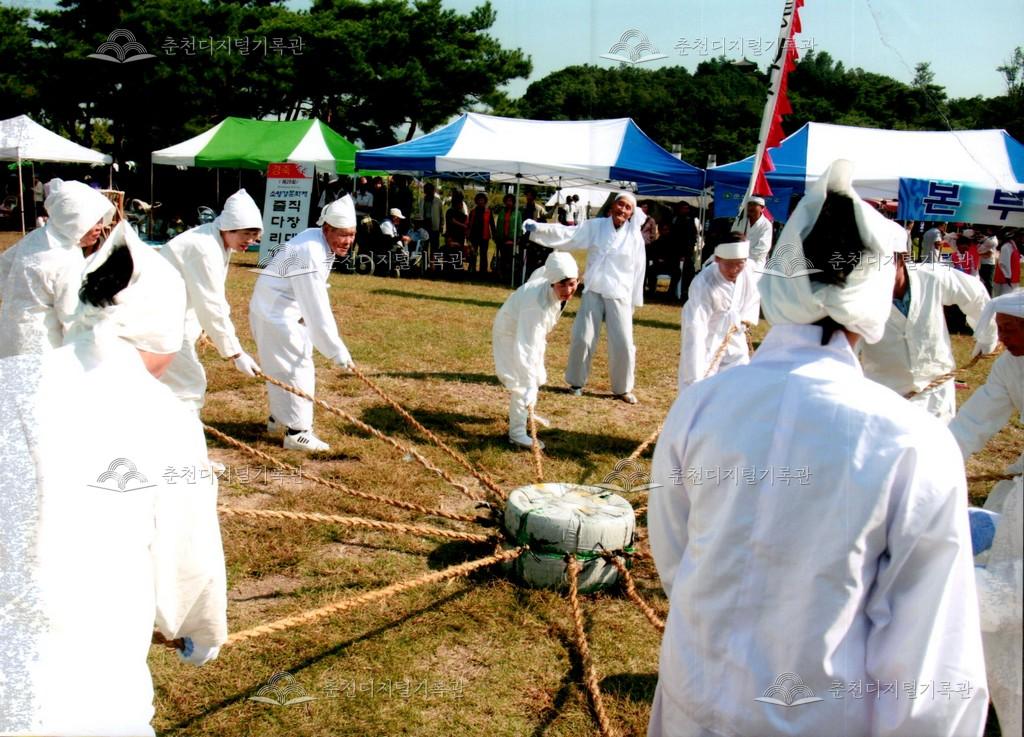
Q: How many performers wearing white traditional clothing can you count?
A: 11